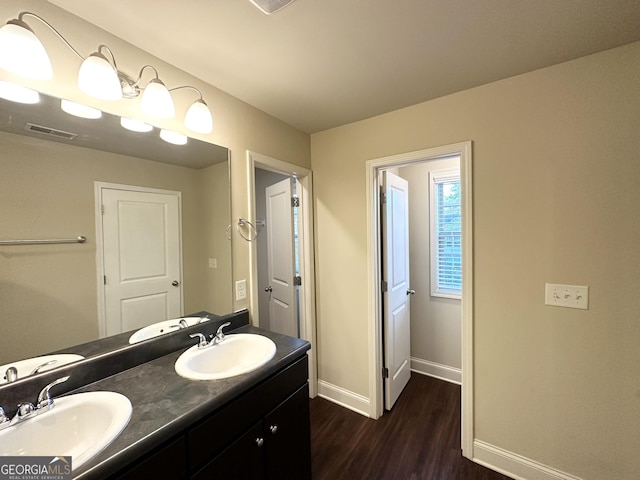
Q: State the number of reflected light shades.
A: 4